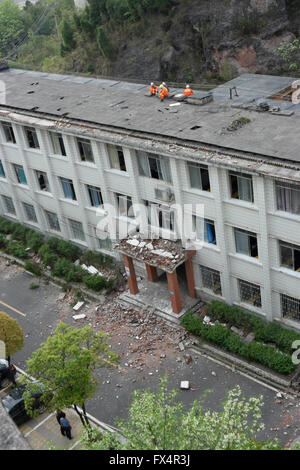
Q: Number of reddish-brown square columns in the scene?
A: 4